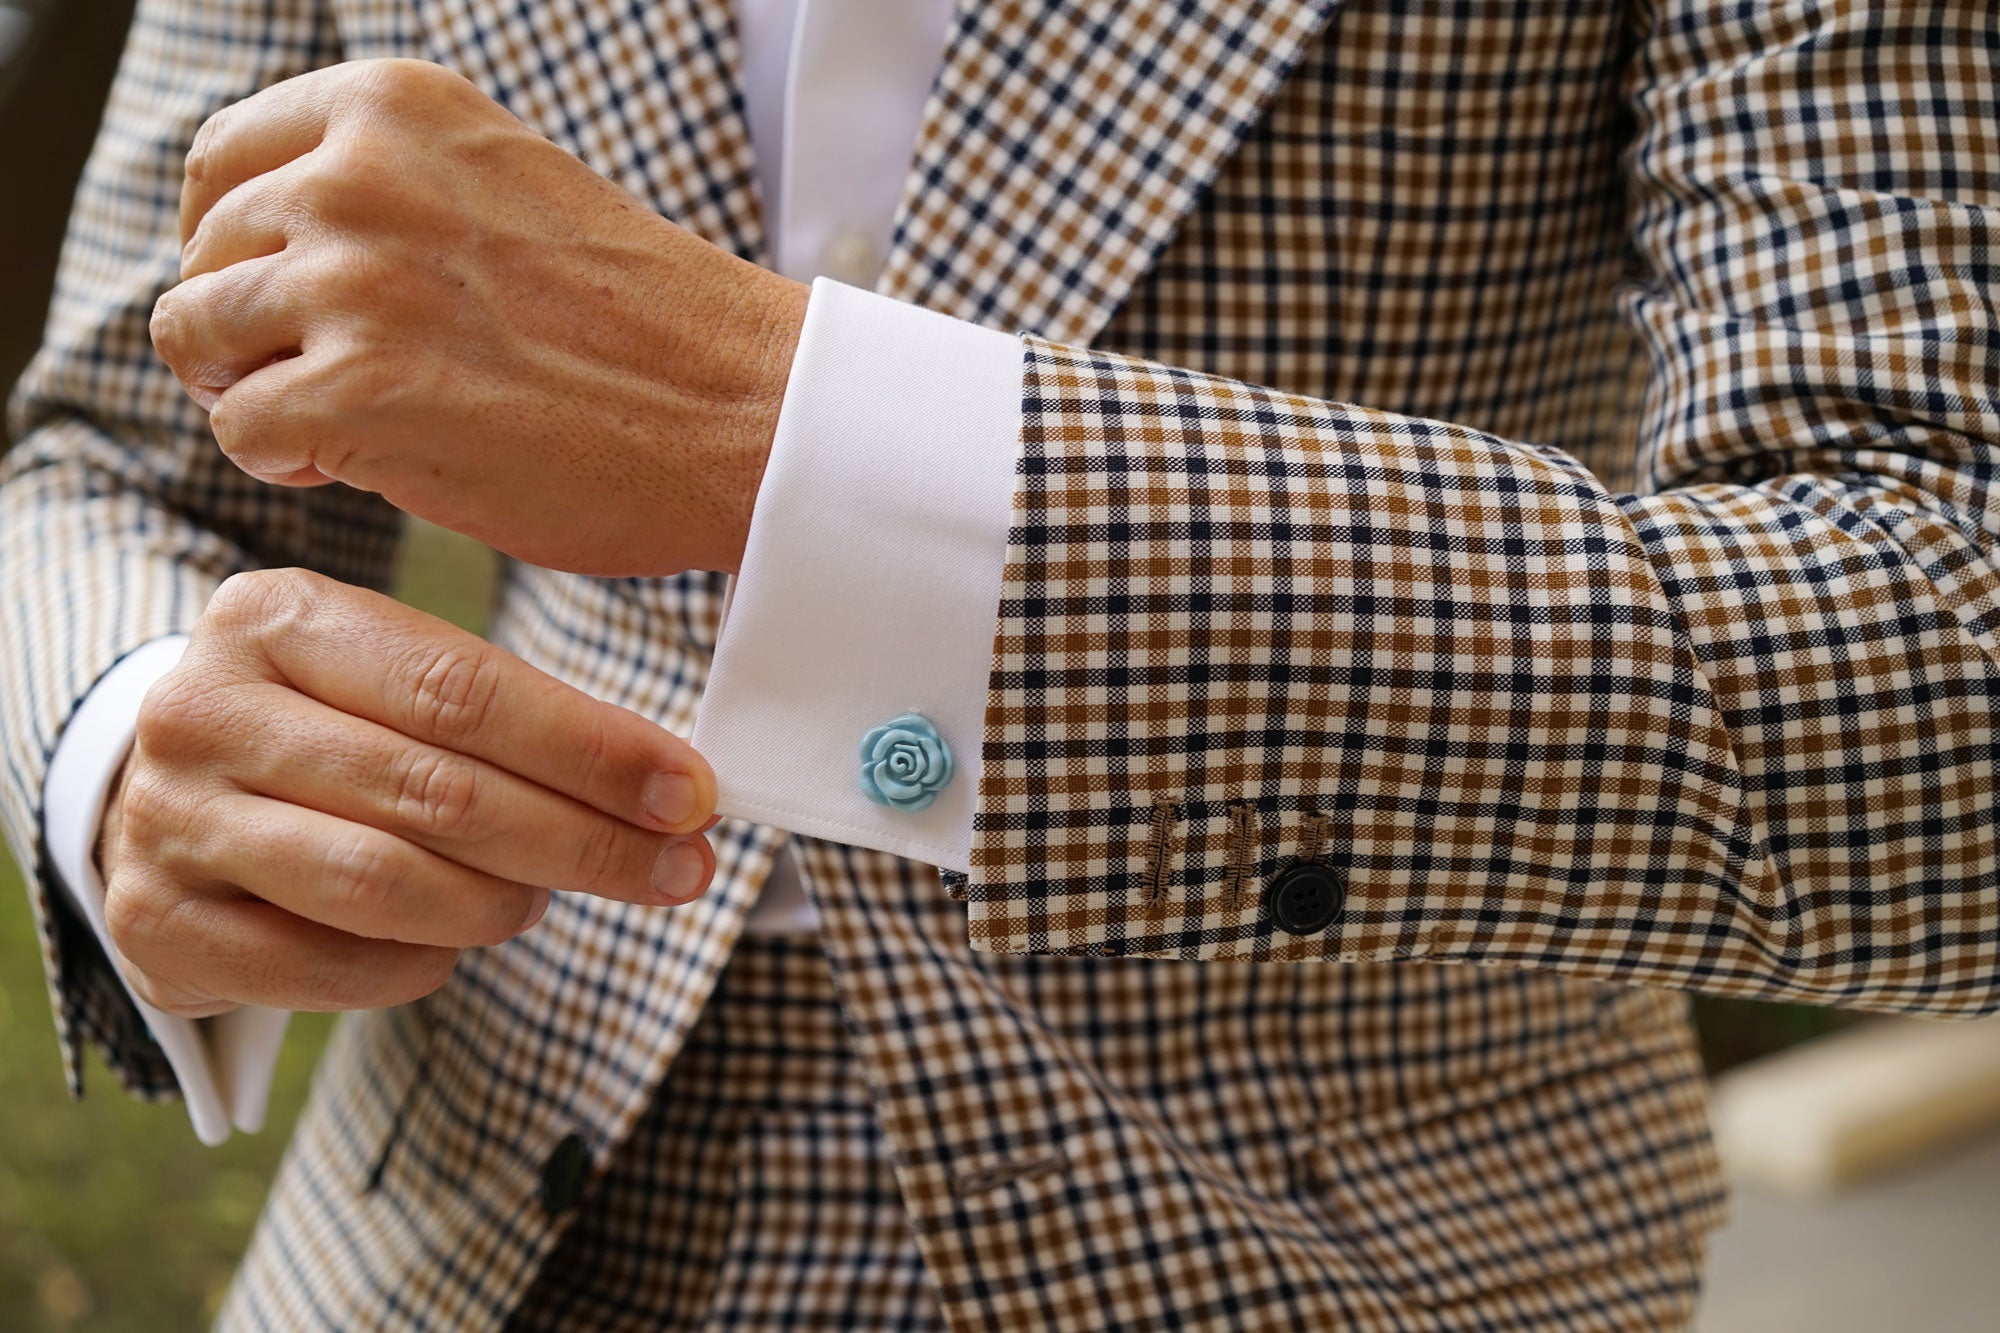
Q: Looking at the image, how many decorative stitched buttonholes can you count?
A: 3